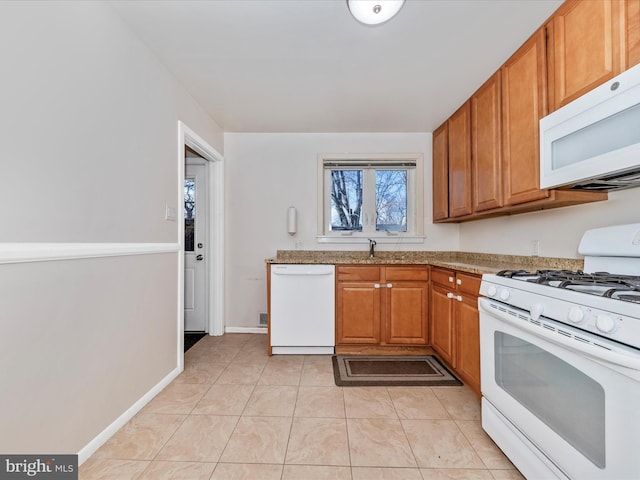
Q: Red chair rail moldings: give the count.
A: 0